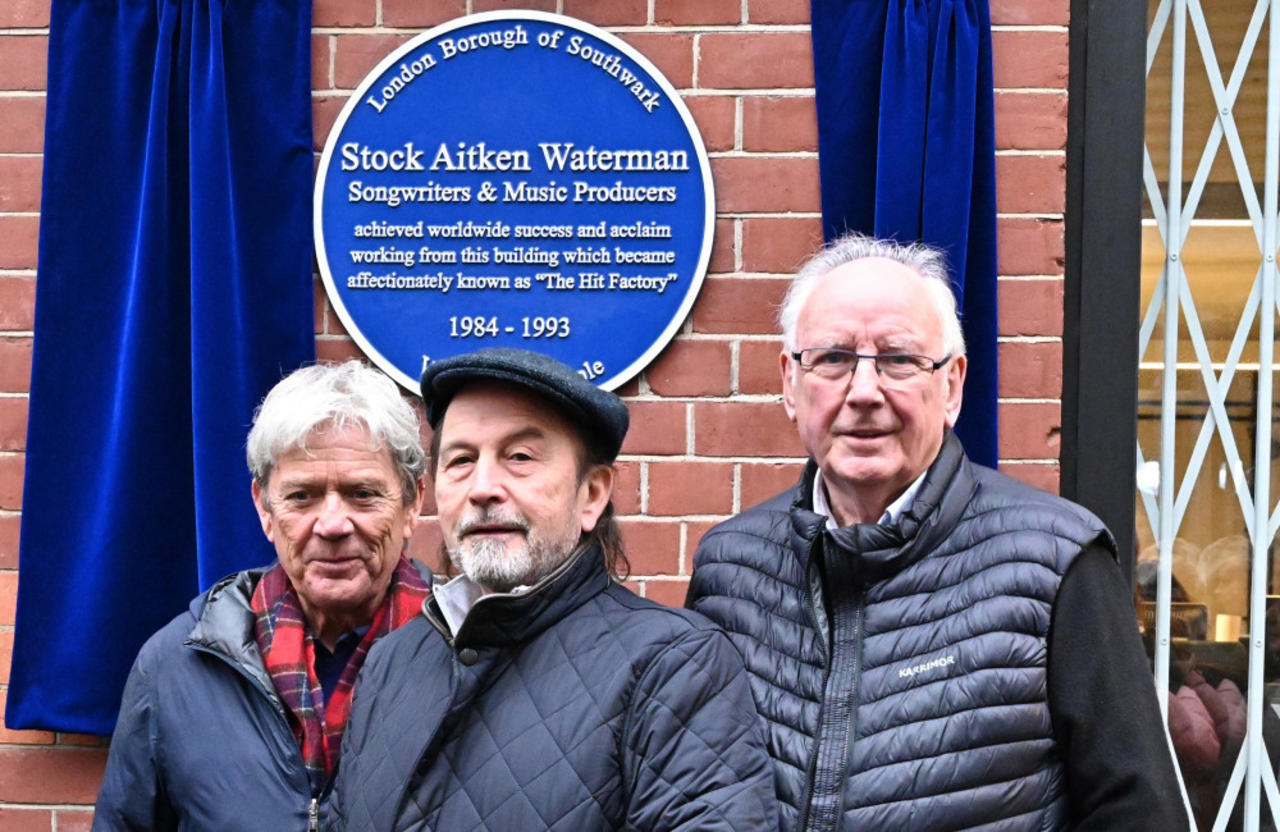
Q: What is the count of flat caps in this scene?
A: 1